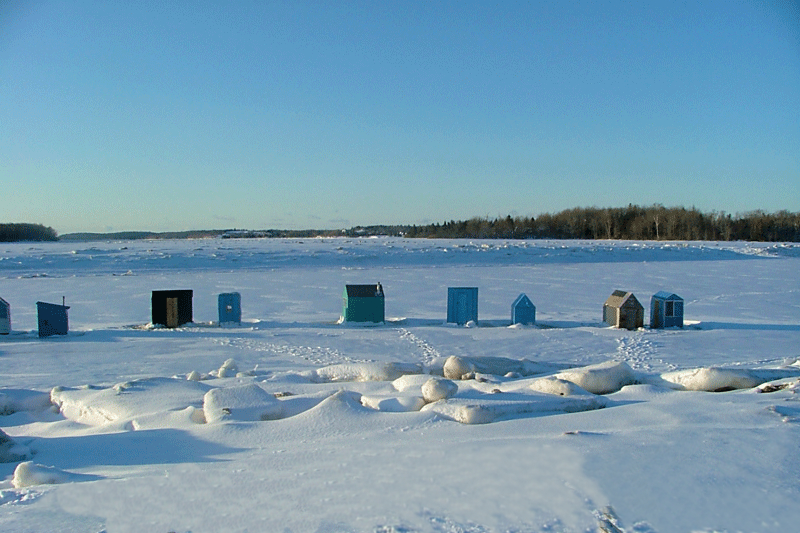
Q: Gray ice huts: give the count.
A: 1